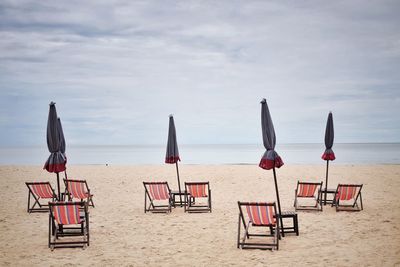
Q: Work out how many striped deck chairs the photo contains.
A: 8